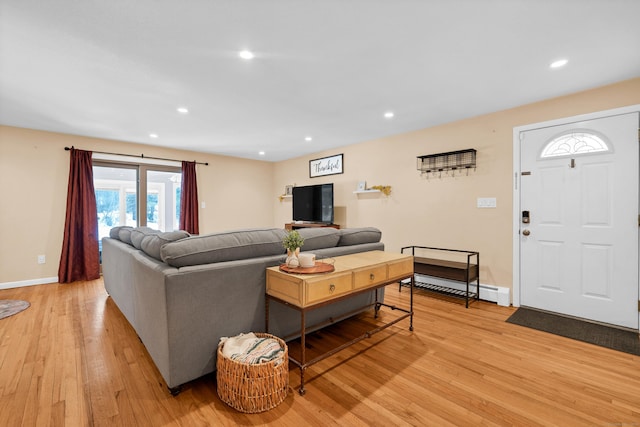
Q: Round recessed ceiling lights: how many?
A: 7